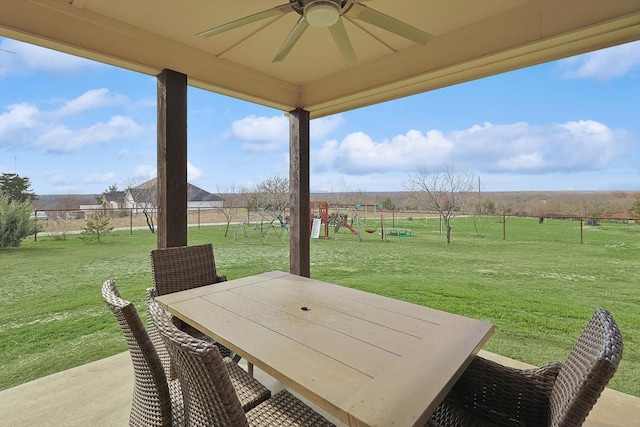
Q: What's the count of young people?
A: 0